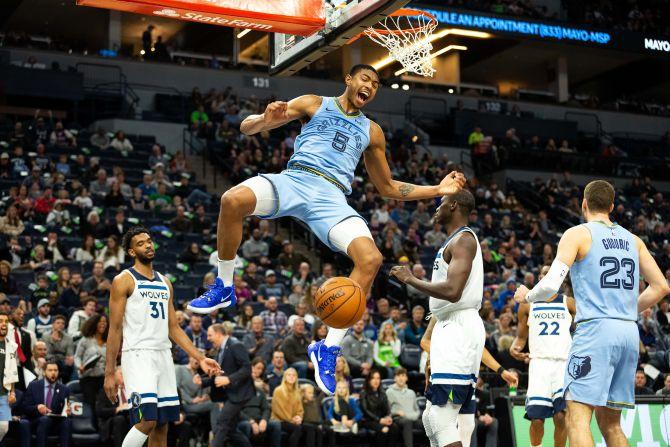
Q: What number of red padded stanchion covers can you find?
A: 1